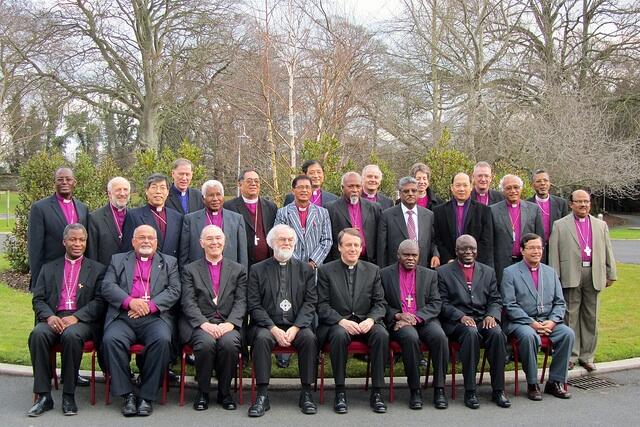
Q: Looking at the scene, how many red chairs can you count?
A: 8